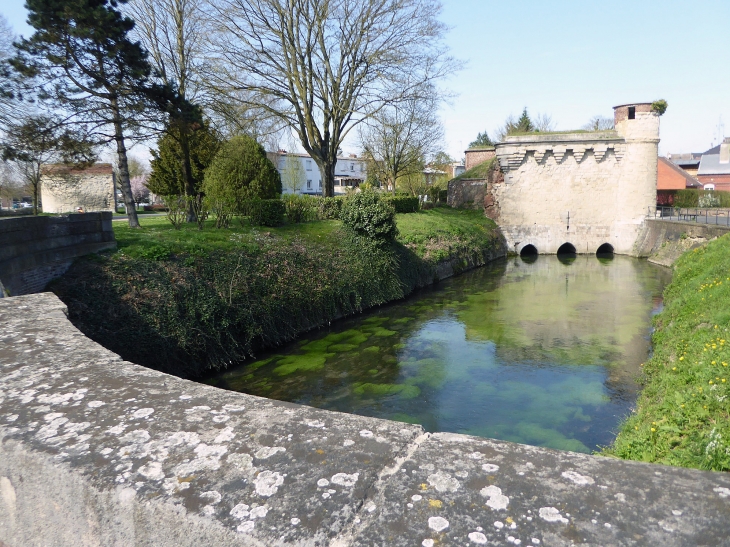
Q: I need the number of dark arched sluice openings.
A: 3